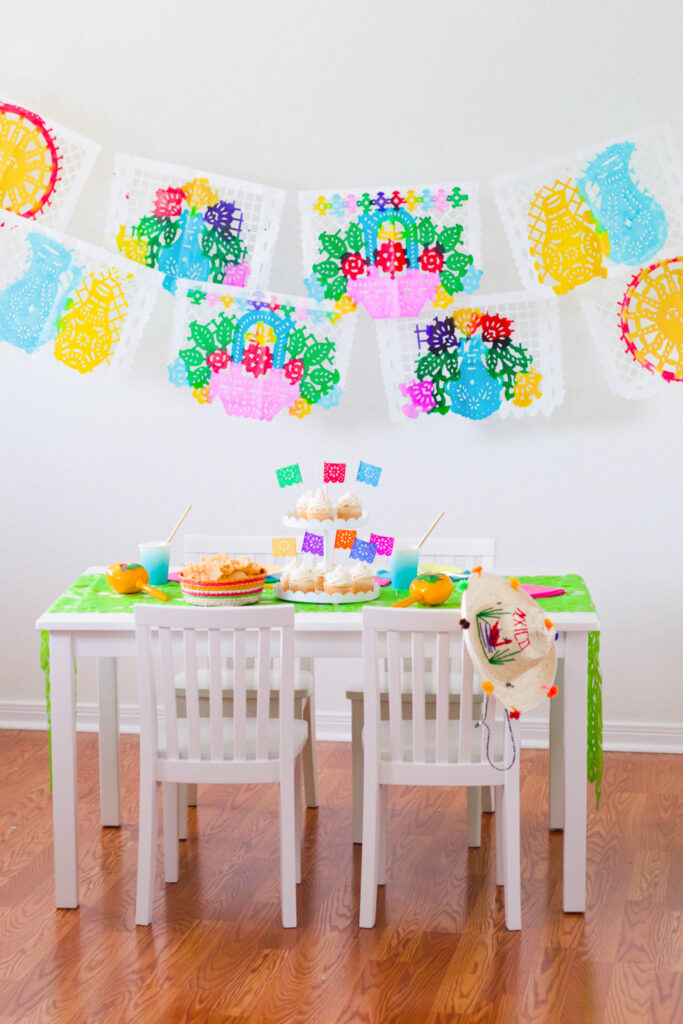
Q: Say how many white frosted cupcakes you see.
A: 8